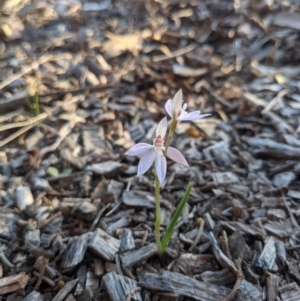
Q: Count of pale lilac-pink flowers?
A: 2